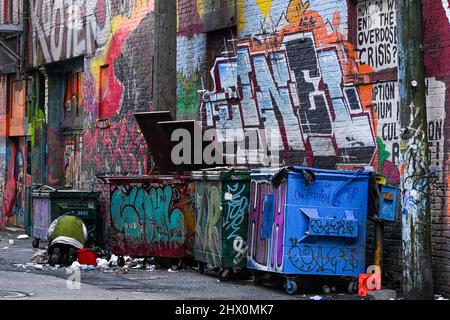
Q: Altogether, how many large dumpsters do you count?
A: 4